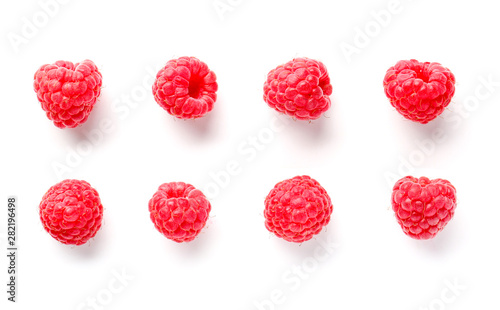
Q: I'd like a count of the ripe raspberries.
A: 8